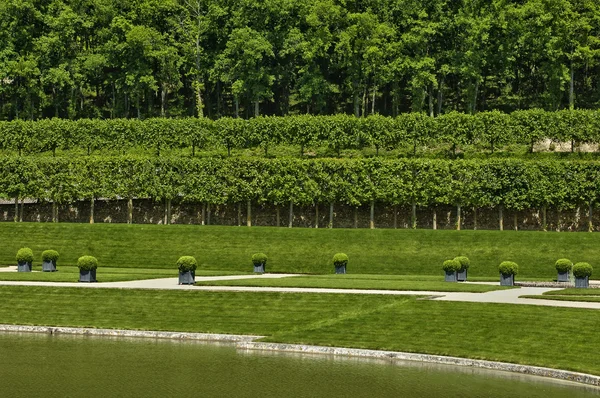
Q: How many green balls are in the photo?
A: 11